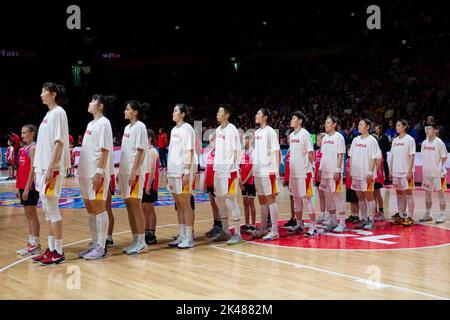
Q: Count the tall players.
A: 11